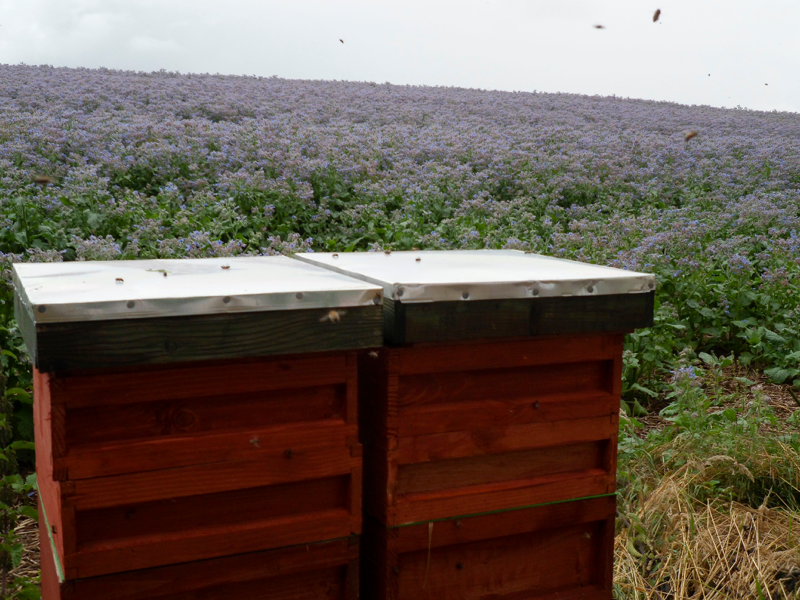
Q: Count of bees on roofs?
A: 6